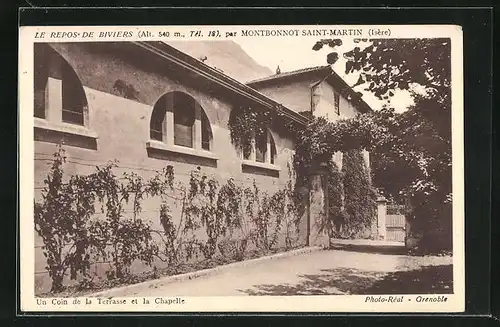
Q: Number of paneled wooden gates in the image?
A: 1